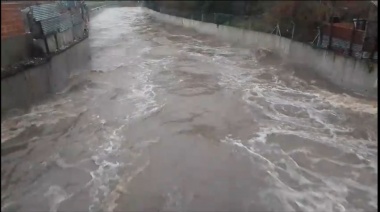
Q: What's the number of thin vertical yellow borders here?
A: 0